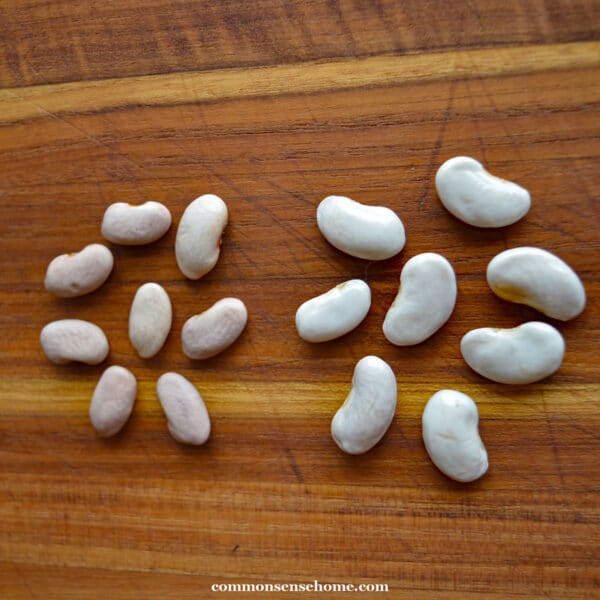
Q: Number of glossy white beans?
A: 8